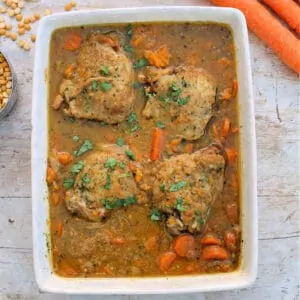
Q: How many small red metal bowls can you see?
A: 0